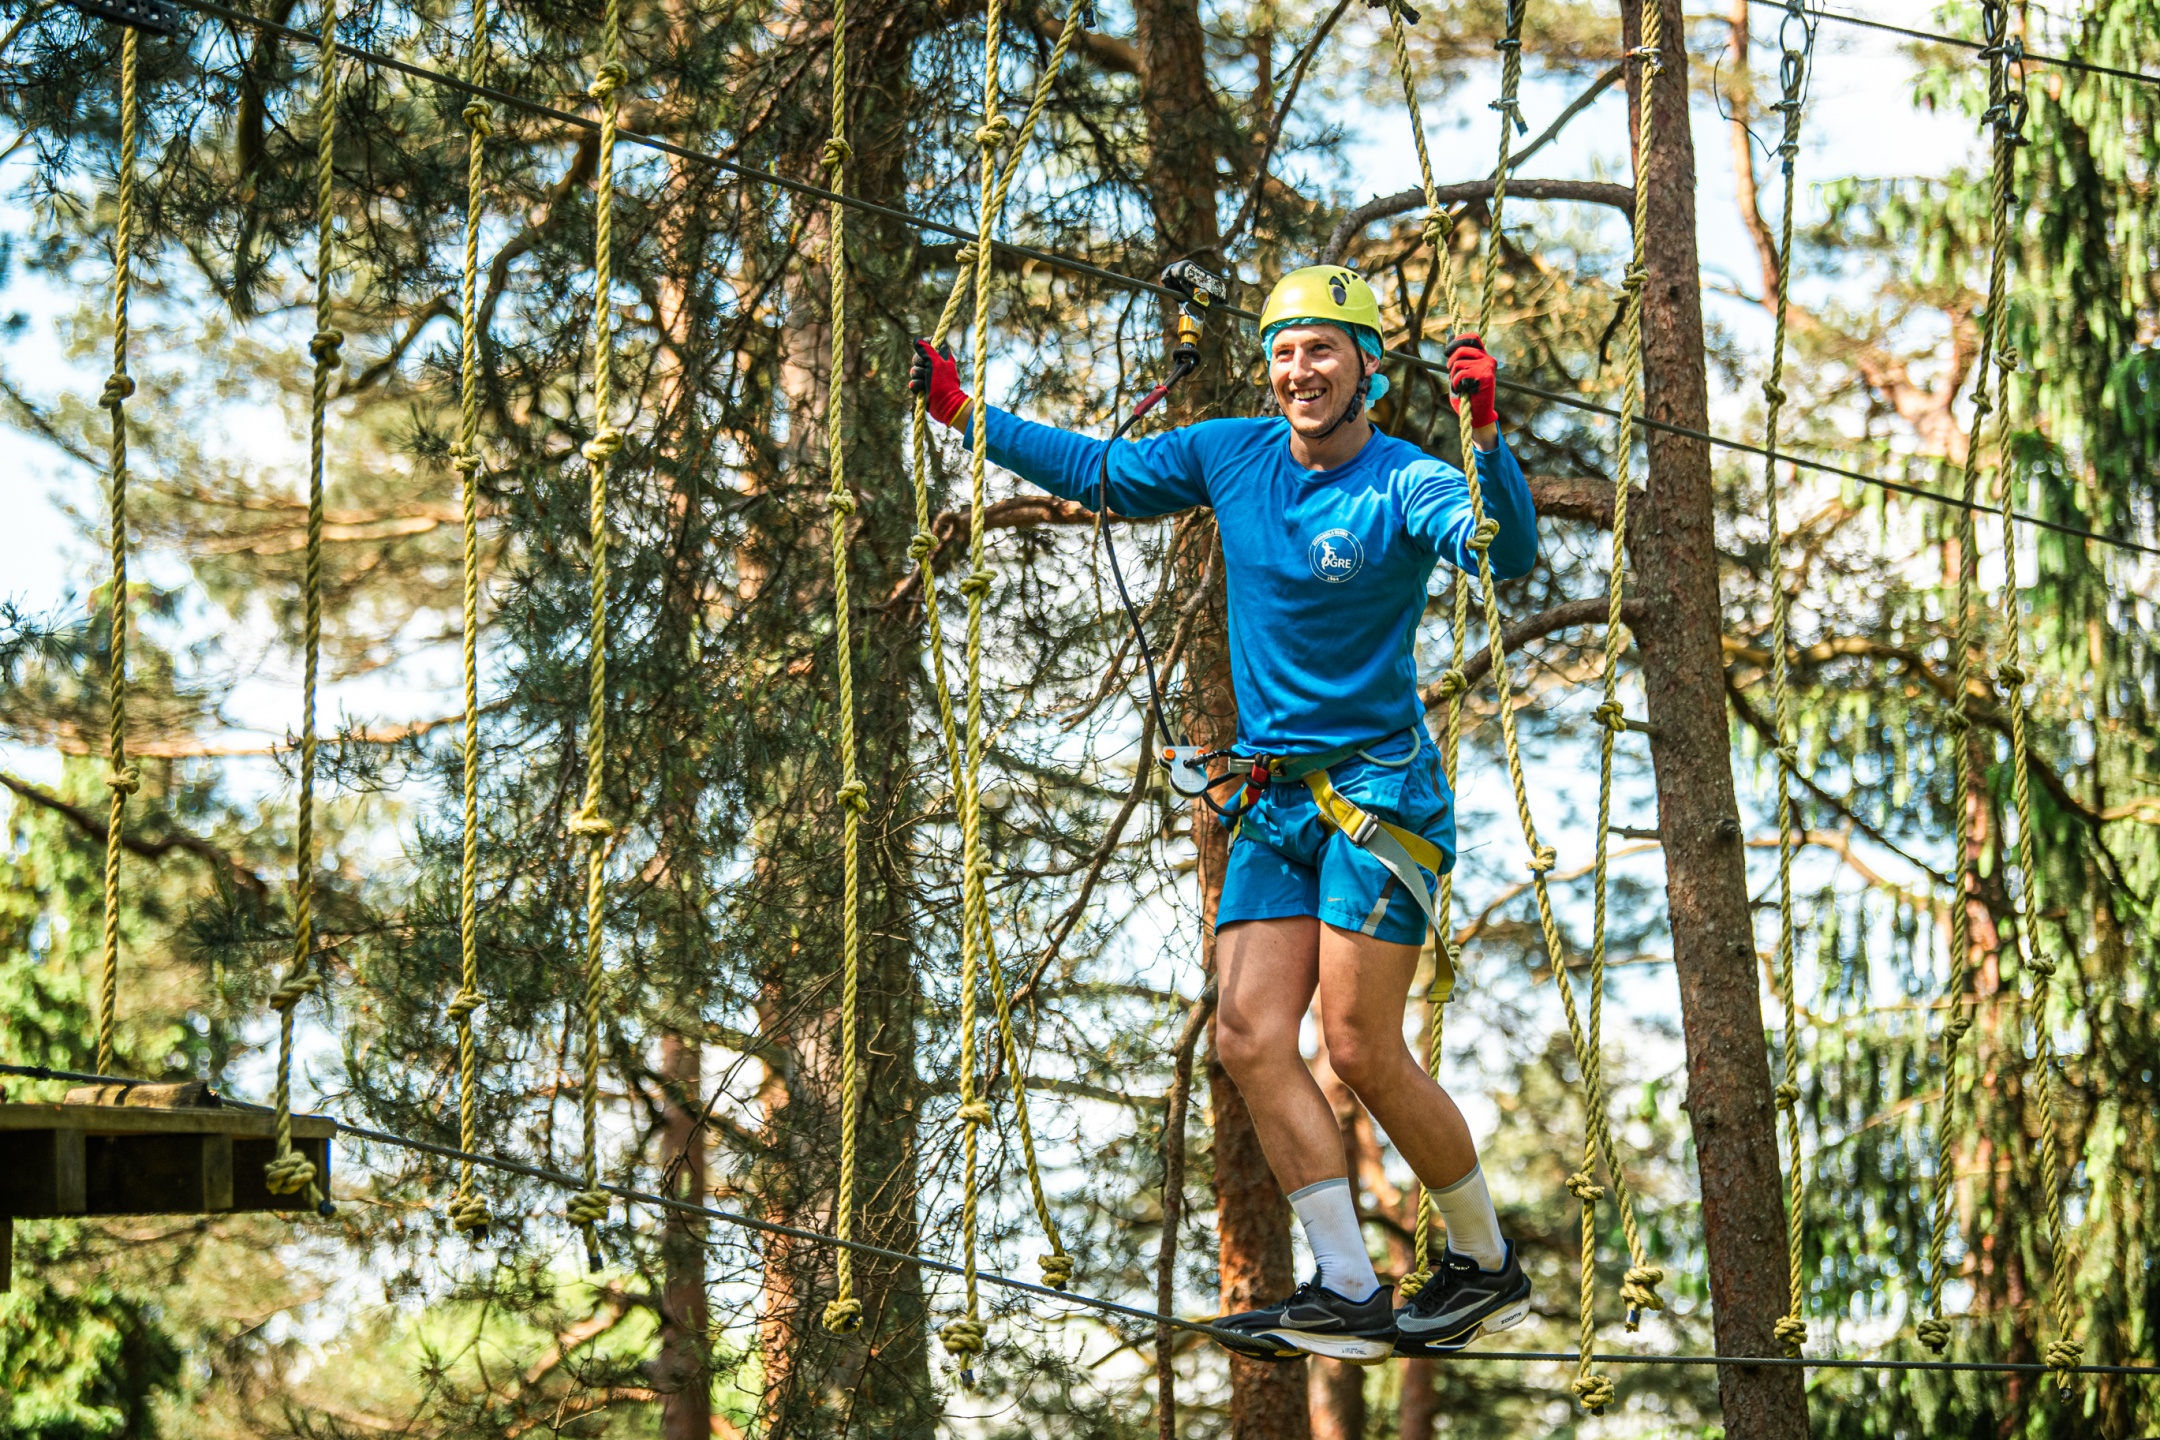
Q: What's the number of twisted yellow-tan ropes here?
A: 13